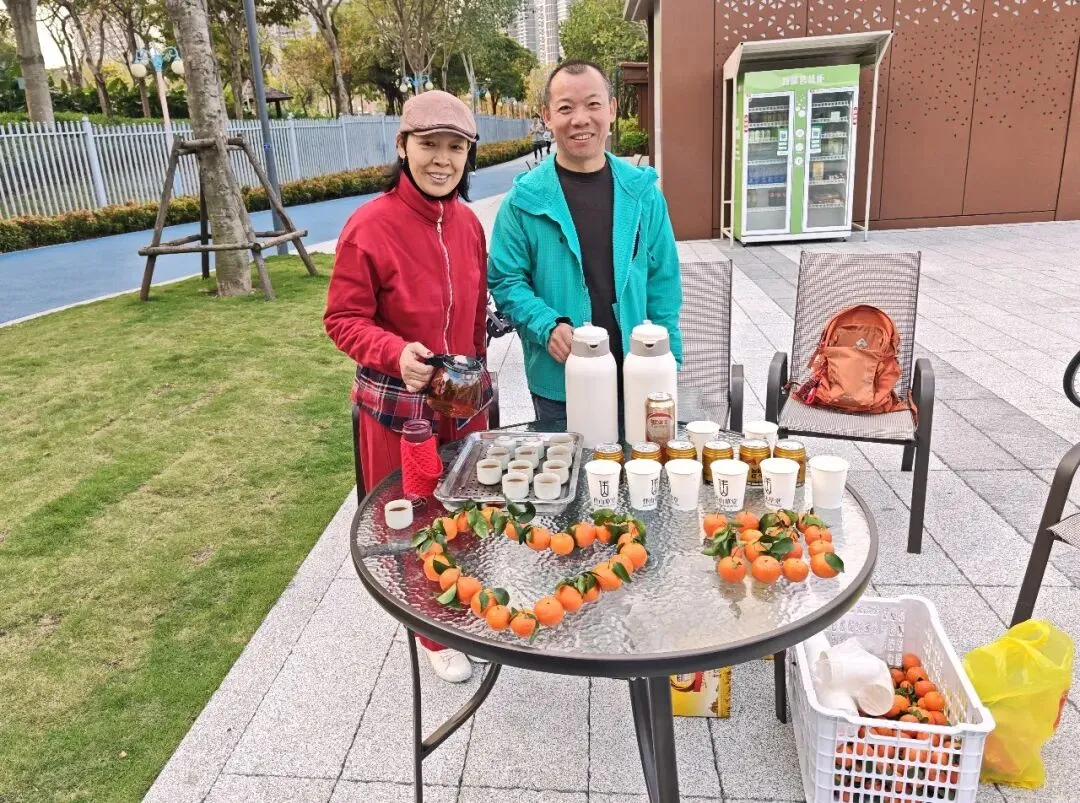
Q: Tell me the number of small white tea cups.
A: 12